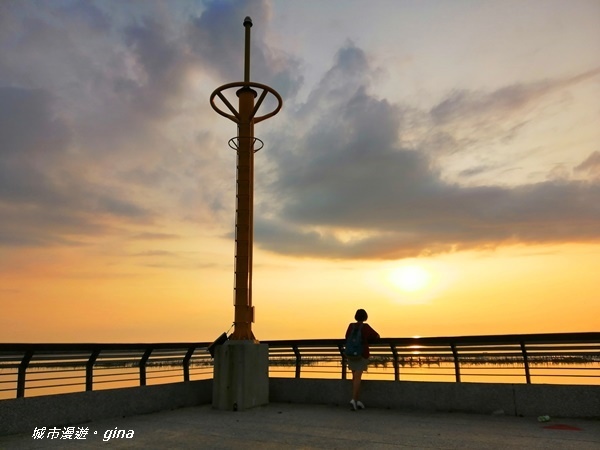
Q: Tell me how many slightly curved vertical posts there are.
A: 9